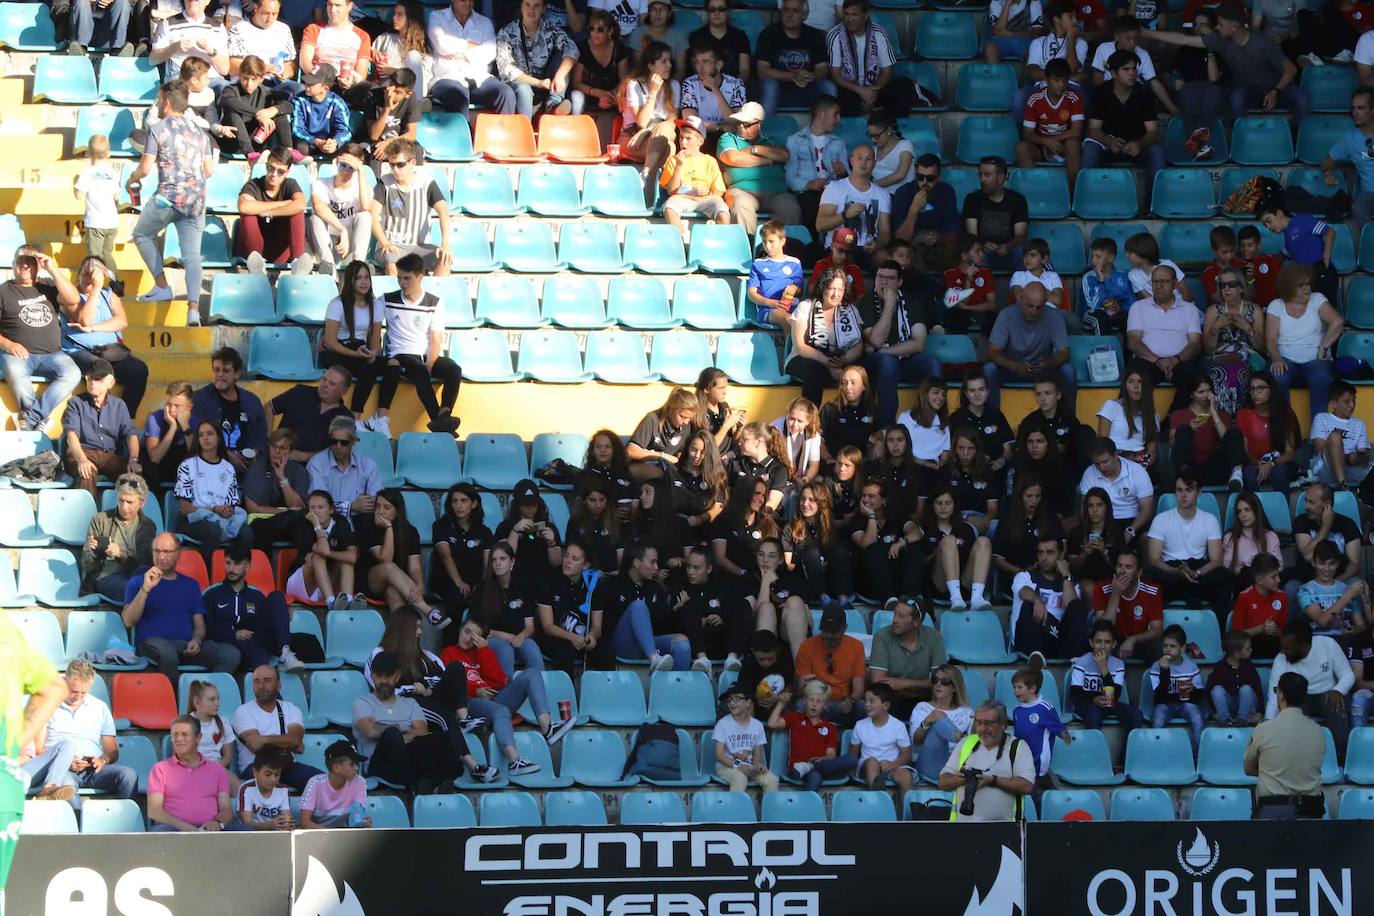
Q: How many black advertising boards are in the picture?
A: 3